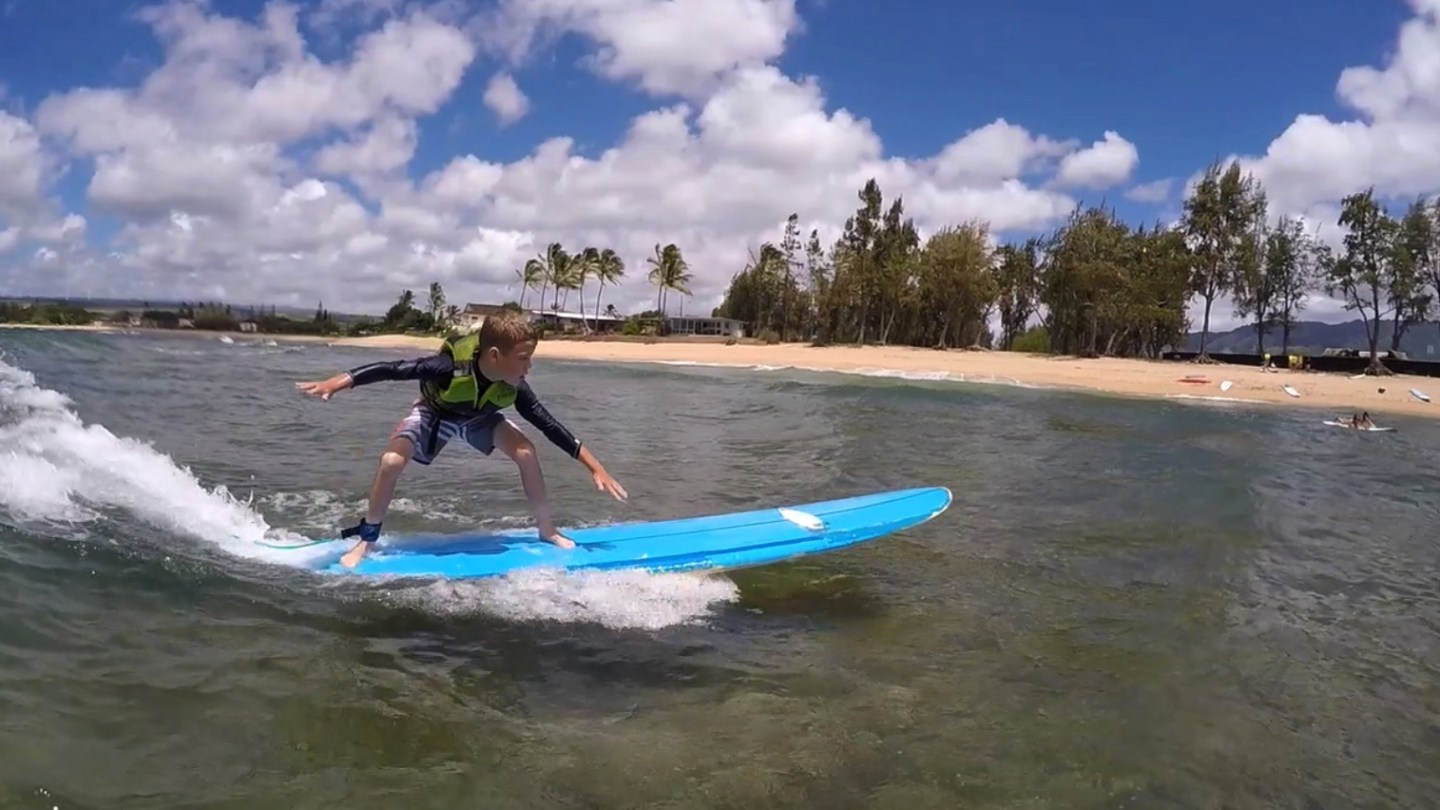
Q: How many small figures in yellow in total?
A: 2